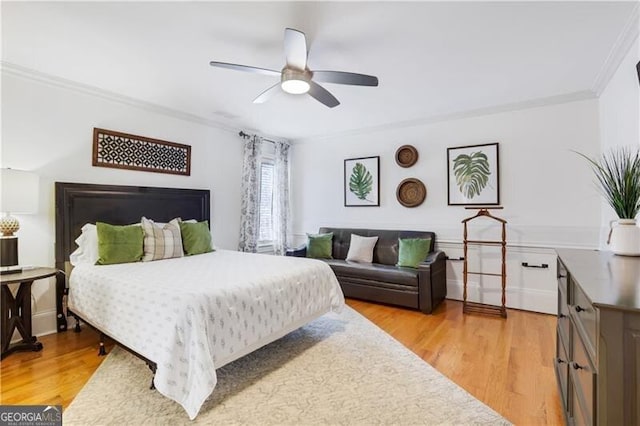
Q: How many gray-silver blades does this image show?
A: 5